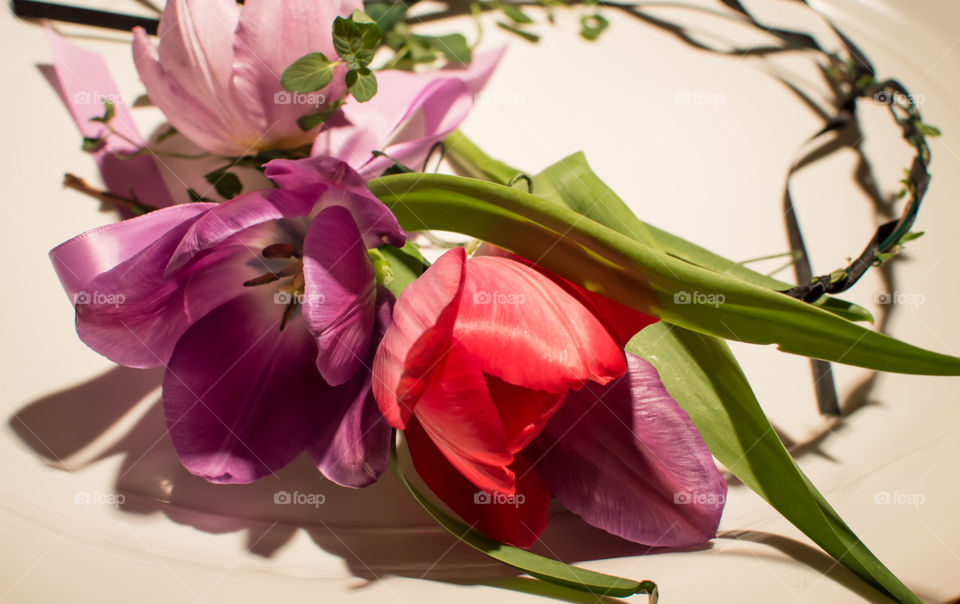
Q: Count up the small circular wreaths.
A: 1